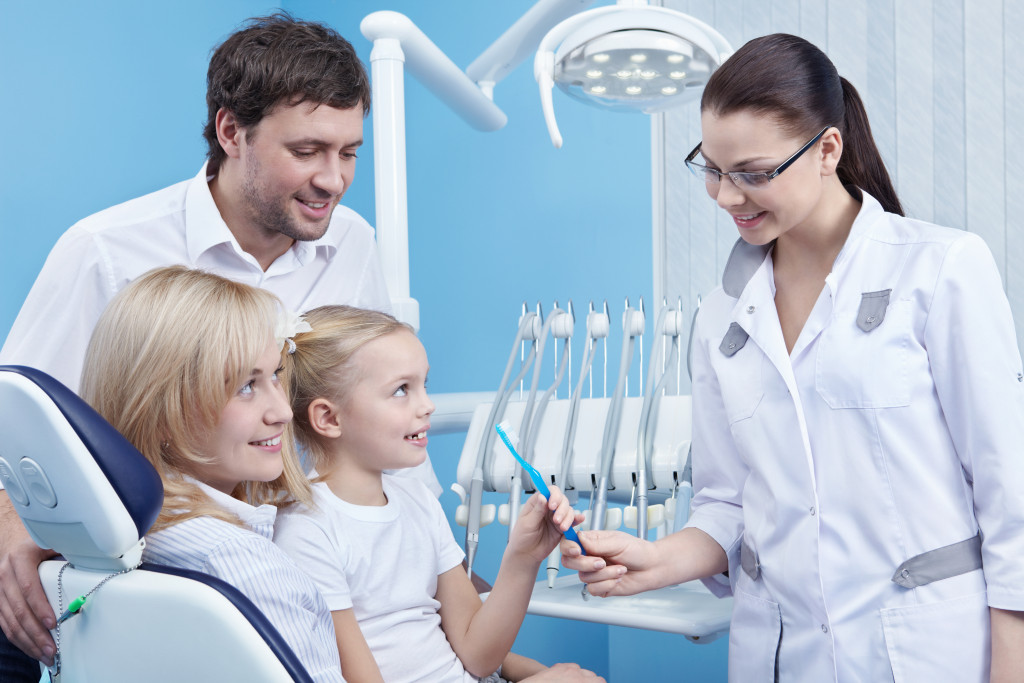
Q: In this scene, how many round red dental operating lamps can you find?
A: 0